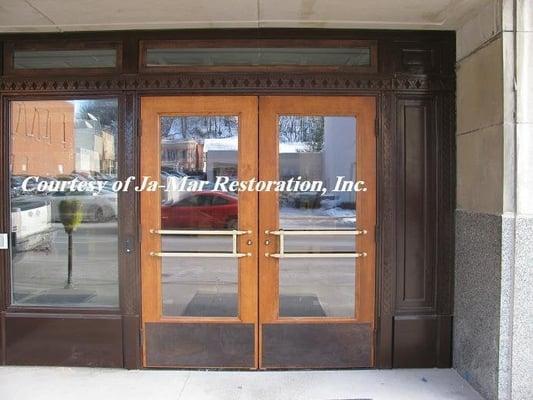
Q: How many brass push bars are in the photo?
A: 4